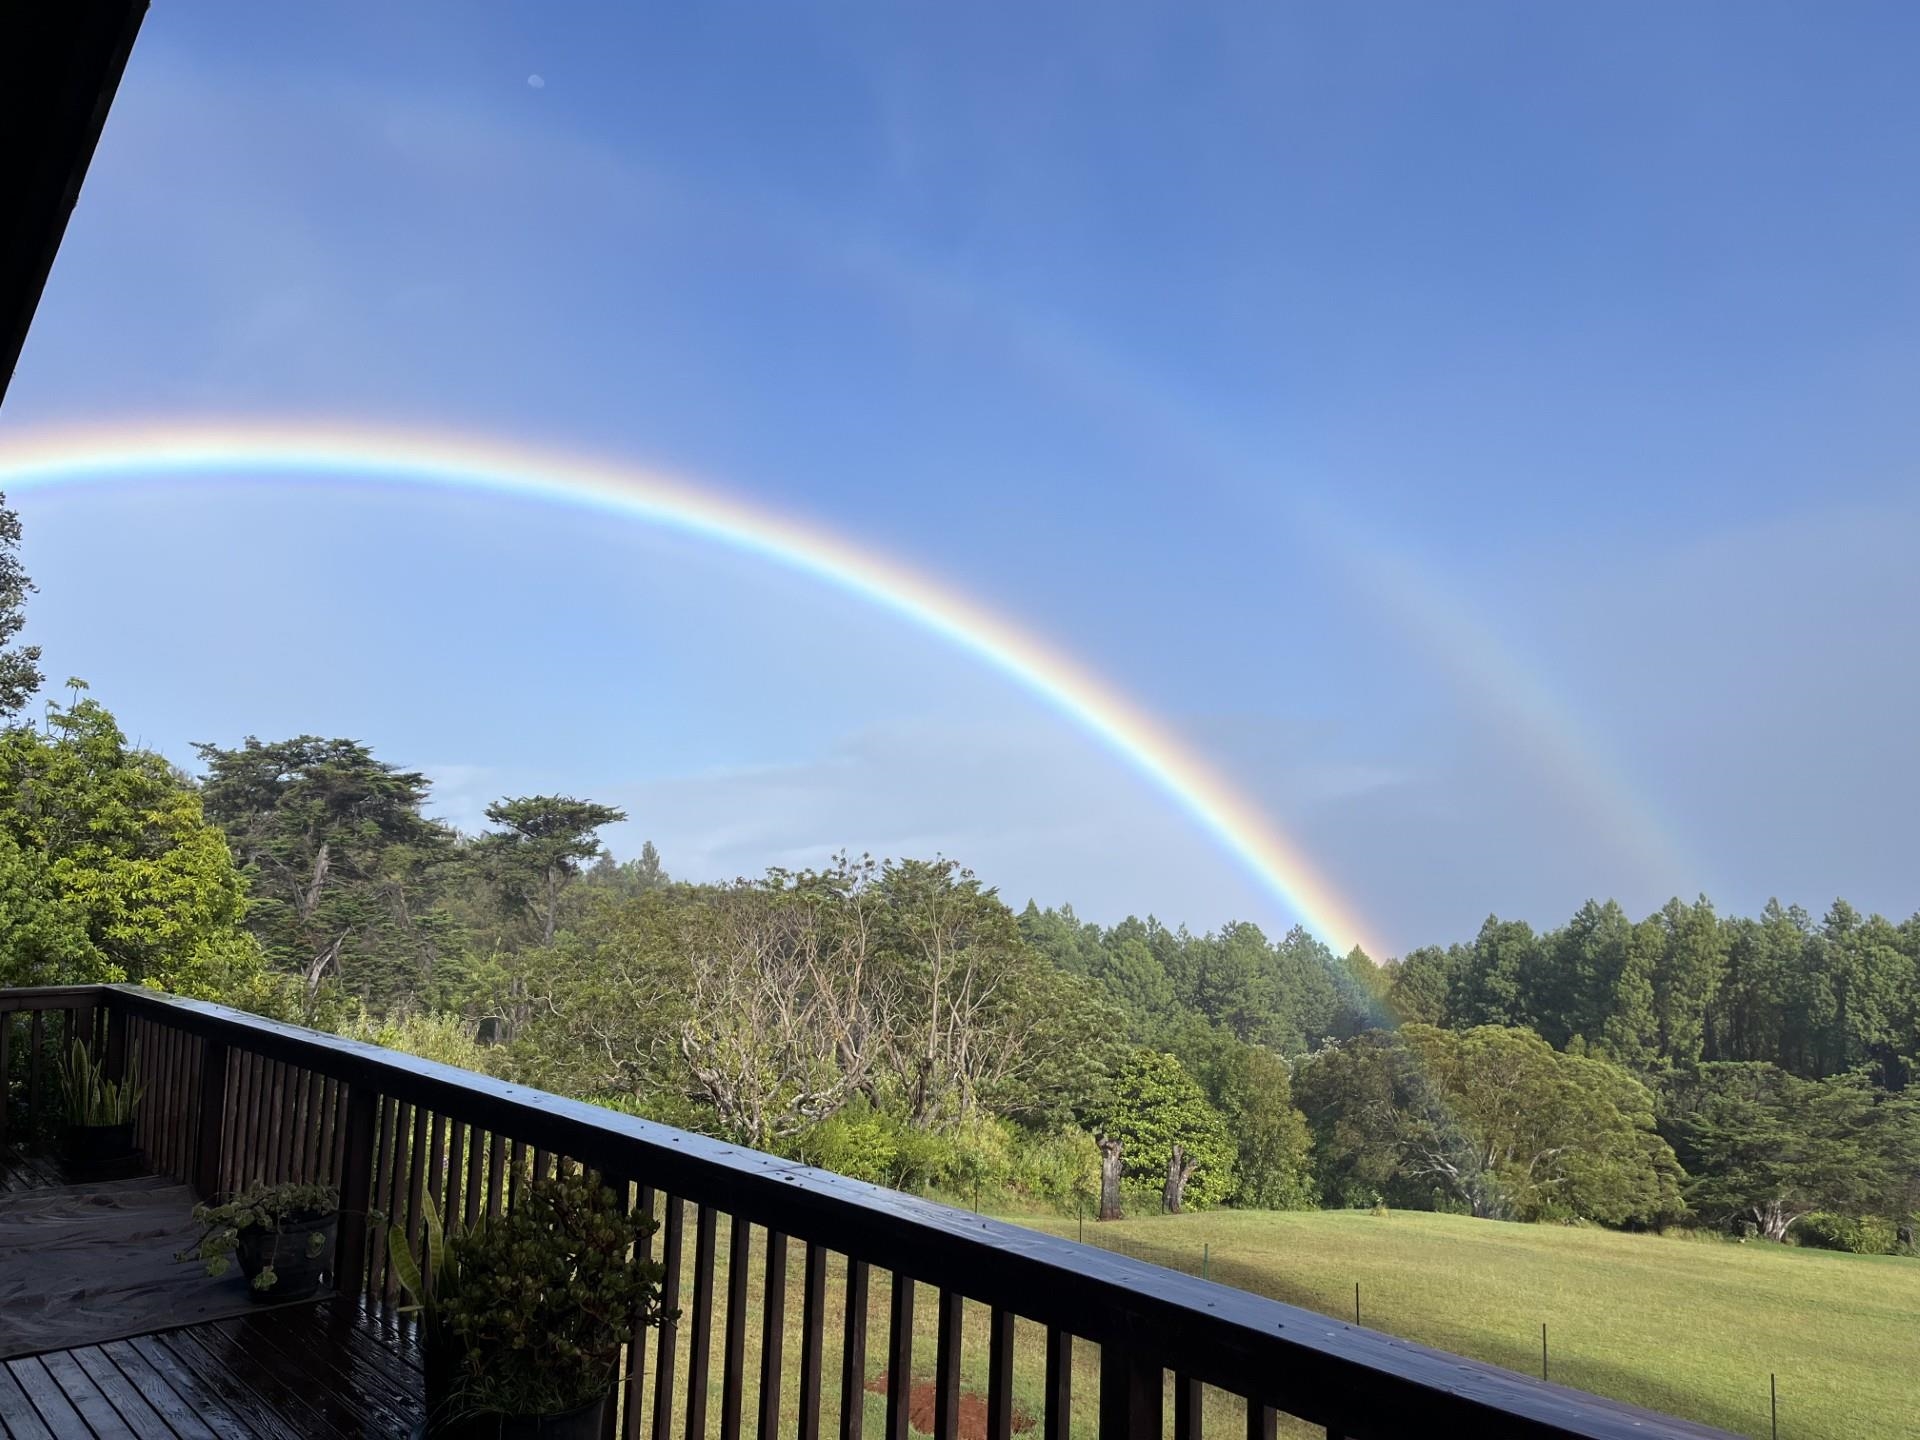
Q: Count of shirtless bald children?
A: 0